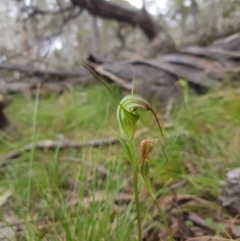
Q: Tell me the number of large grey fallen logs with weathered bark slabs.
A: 1